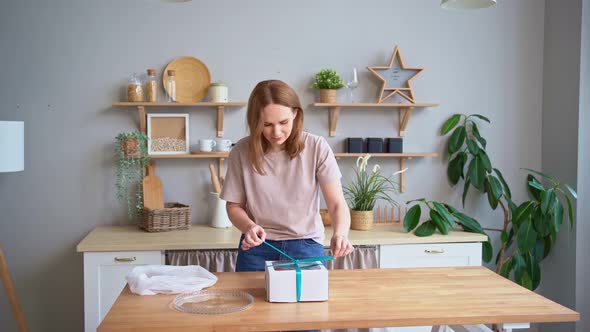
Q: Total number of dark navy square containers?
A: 3